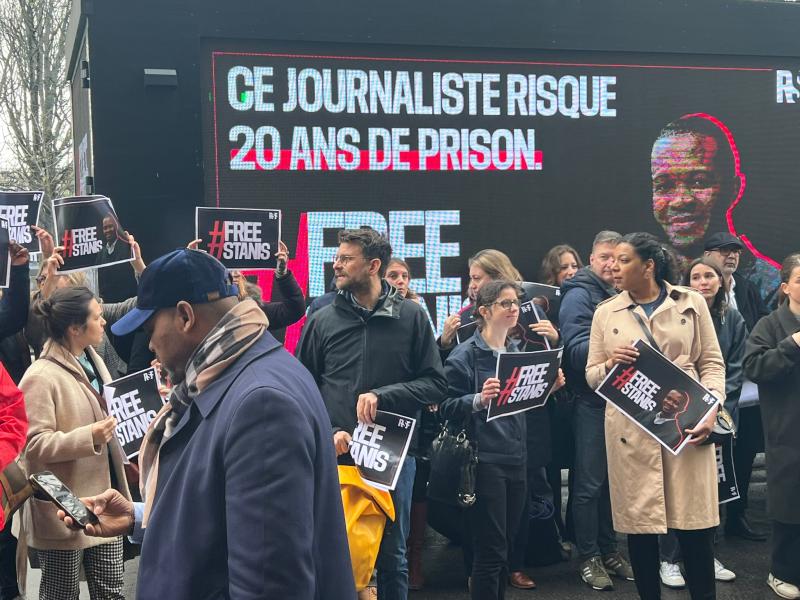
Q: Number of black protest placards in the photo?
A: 11